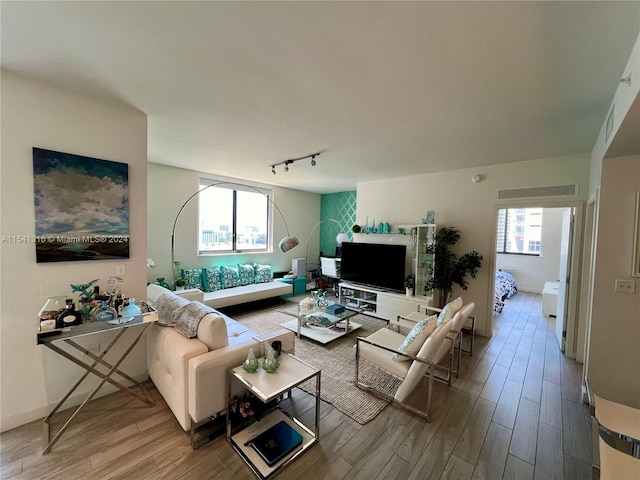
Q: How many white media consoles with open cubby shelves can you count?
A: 1